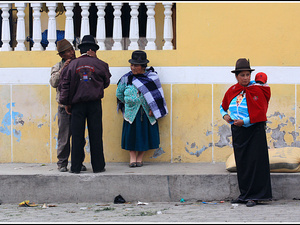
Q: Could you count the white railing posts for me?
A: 11